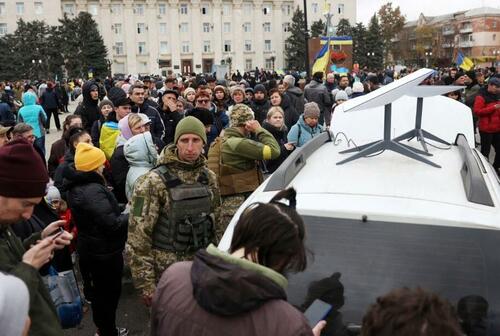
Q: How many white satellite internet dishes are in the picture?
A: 2